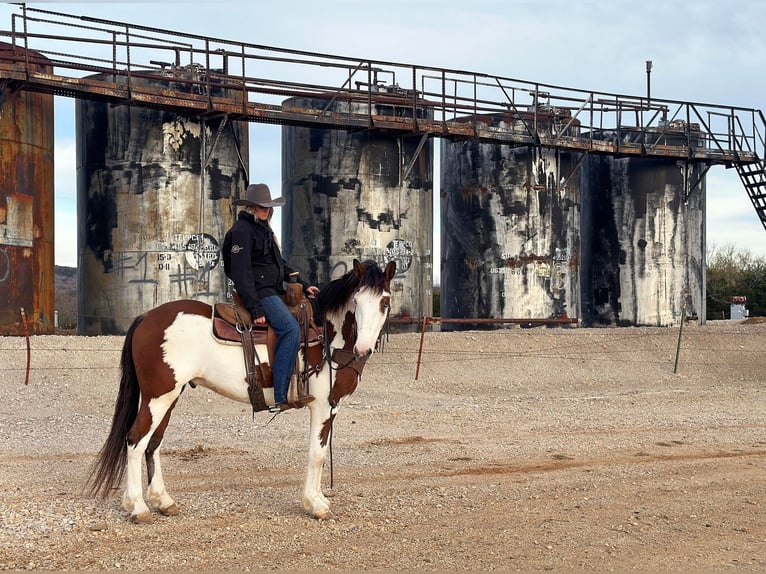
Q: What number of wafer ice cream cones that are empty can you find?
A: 0